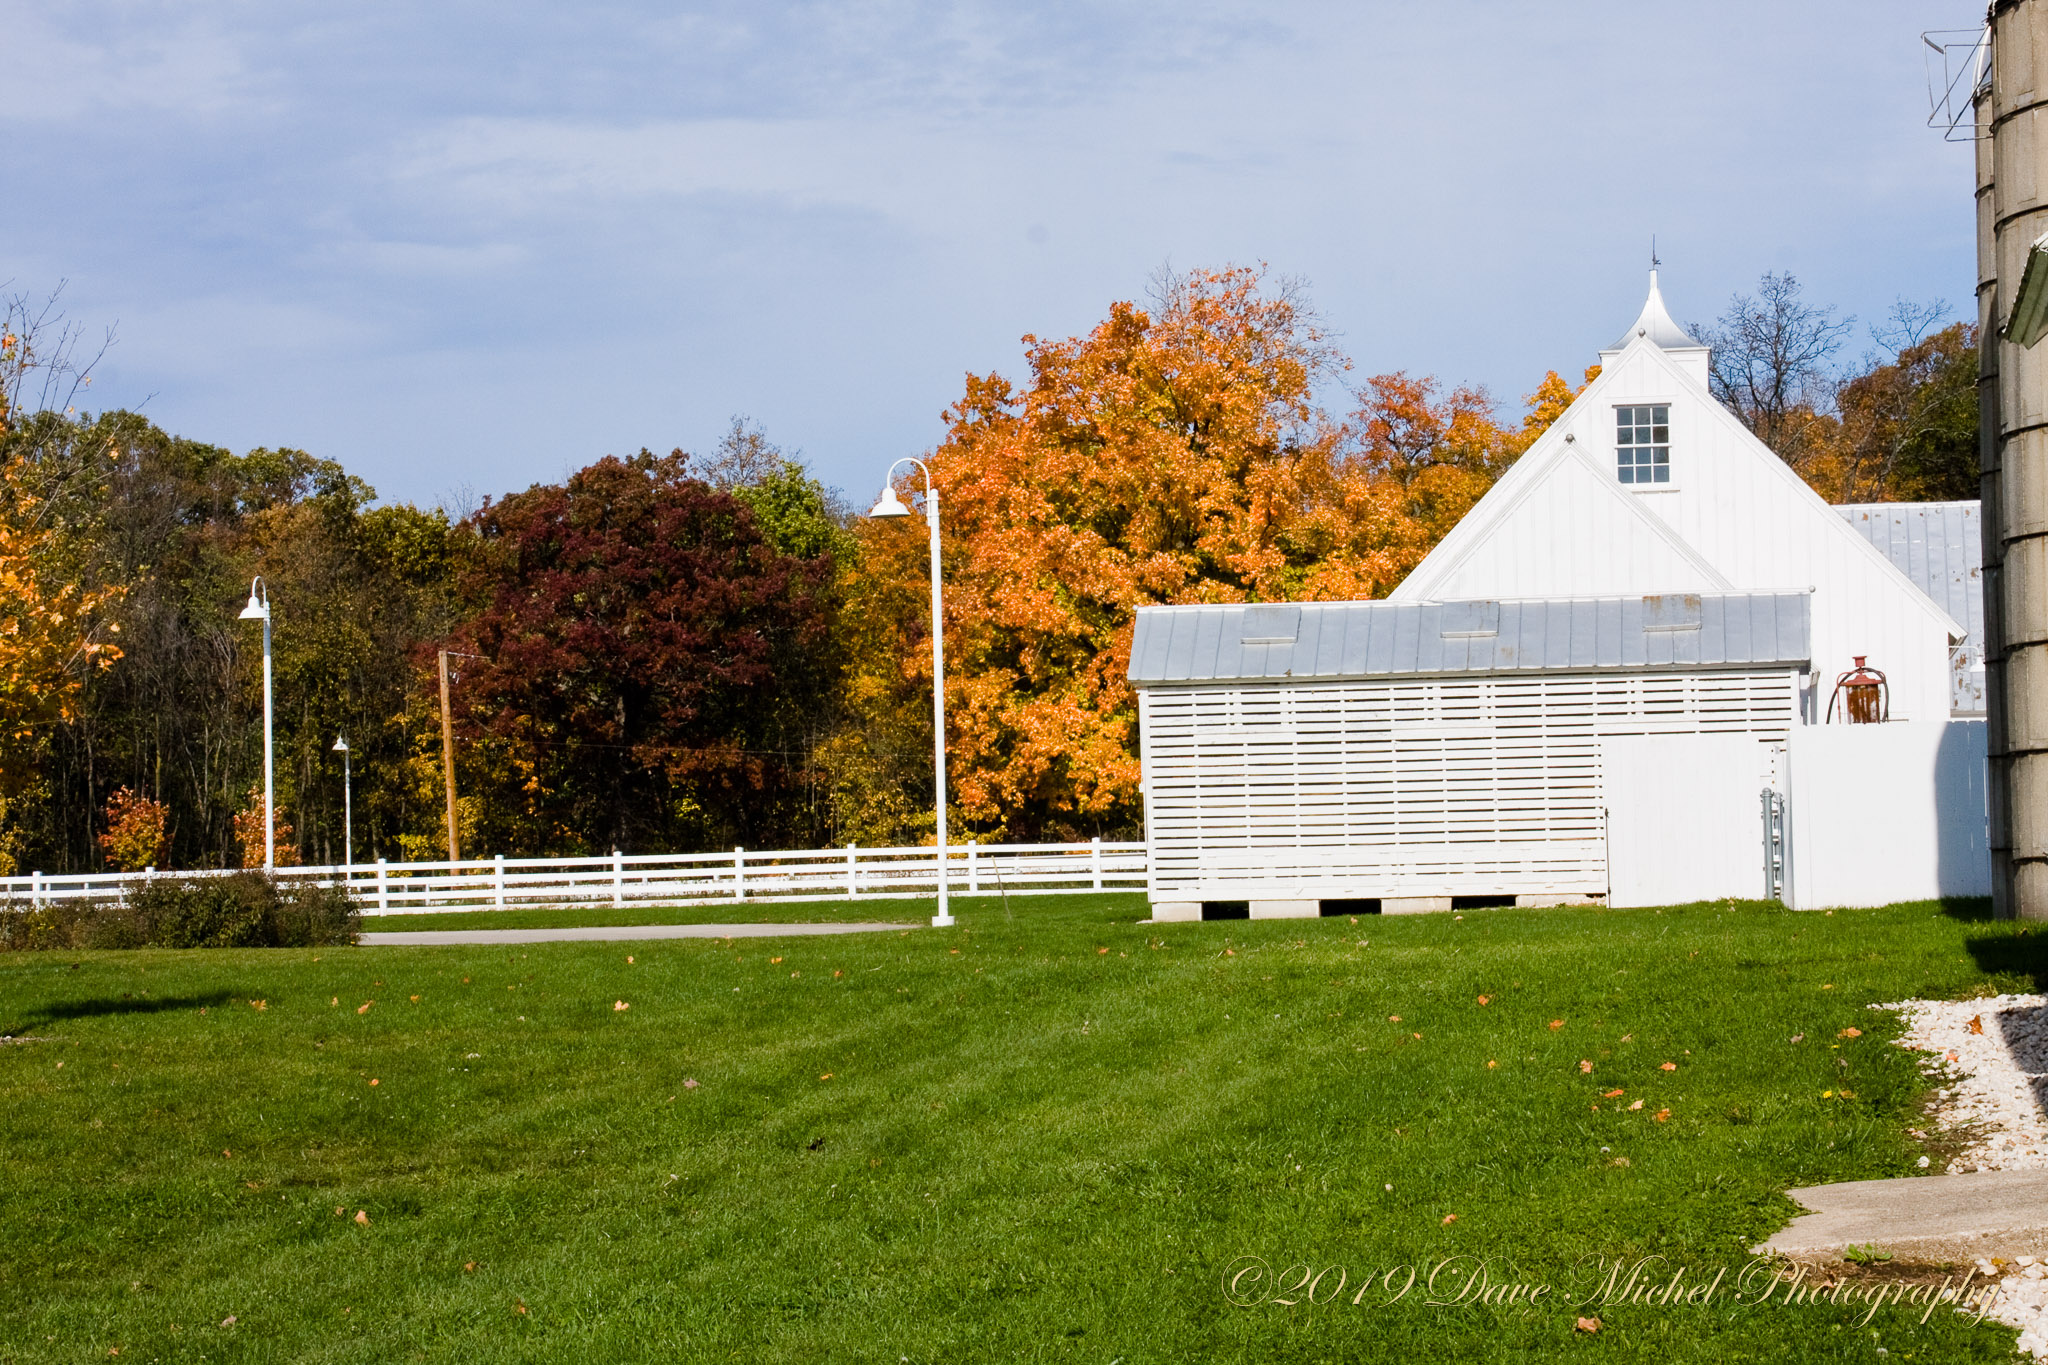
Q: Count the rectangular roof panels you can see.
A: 3